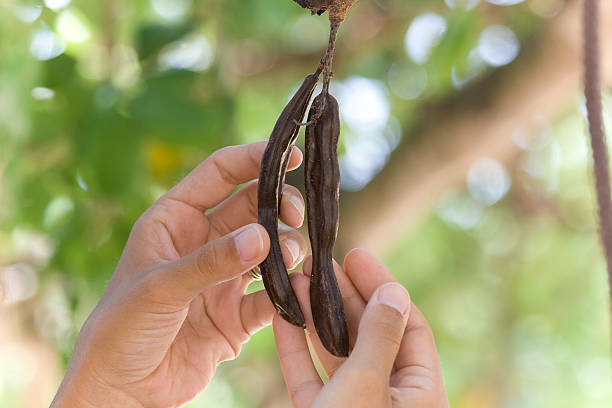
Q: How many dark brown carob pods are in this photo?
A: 2